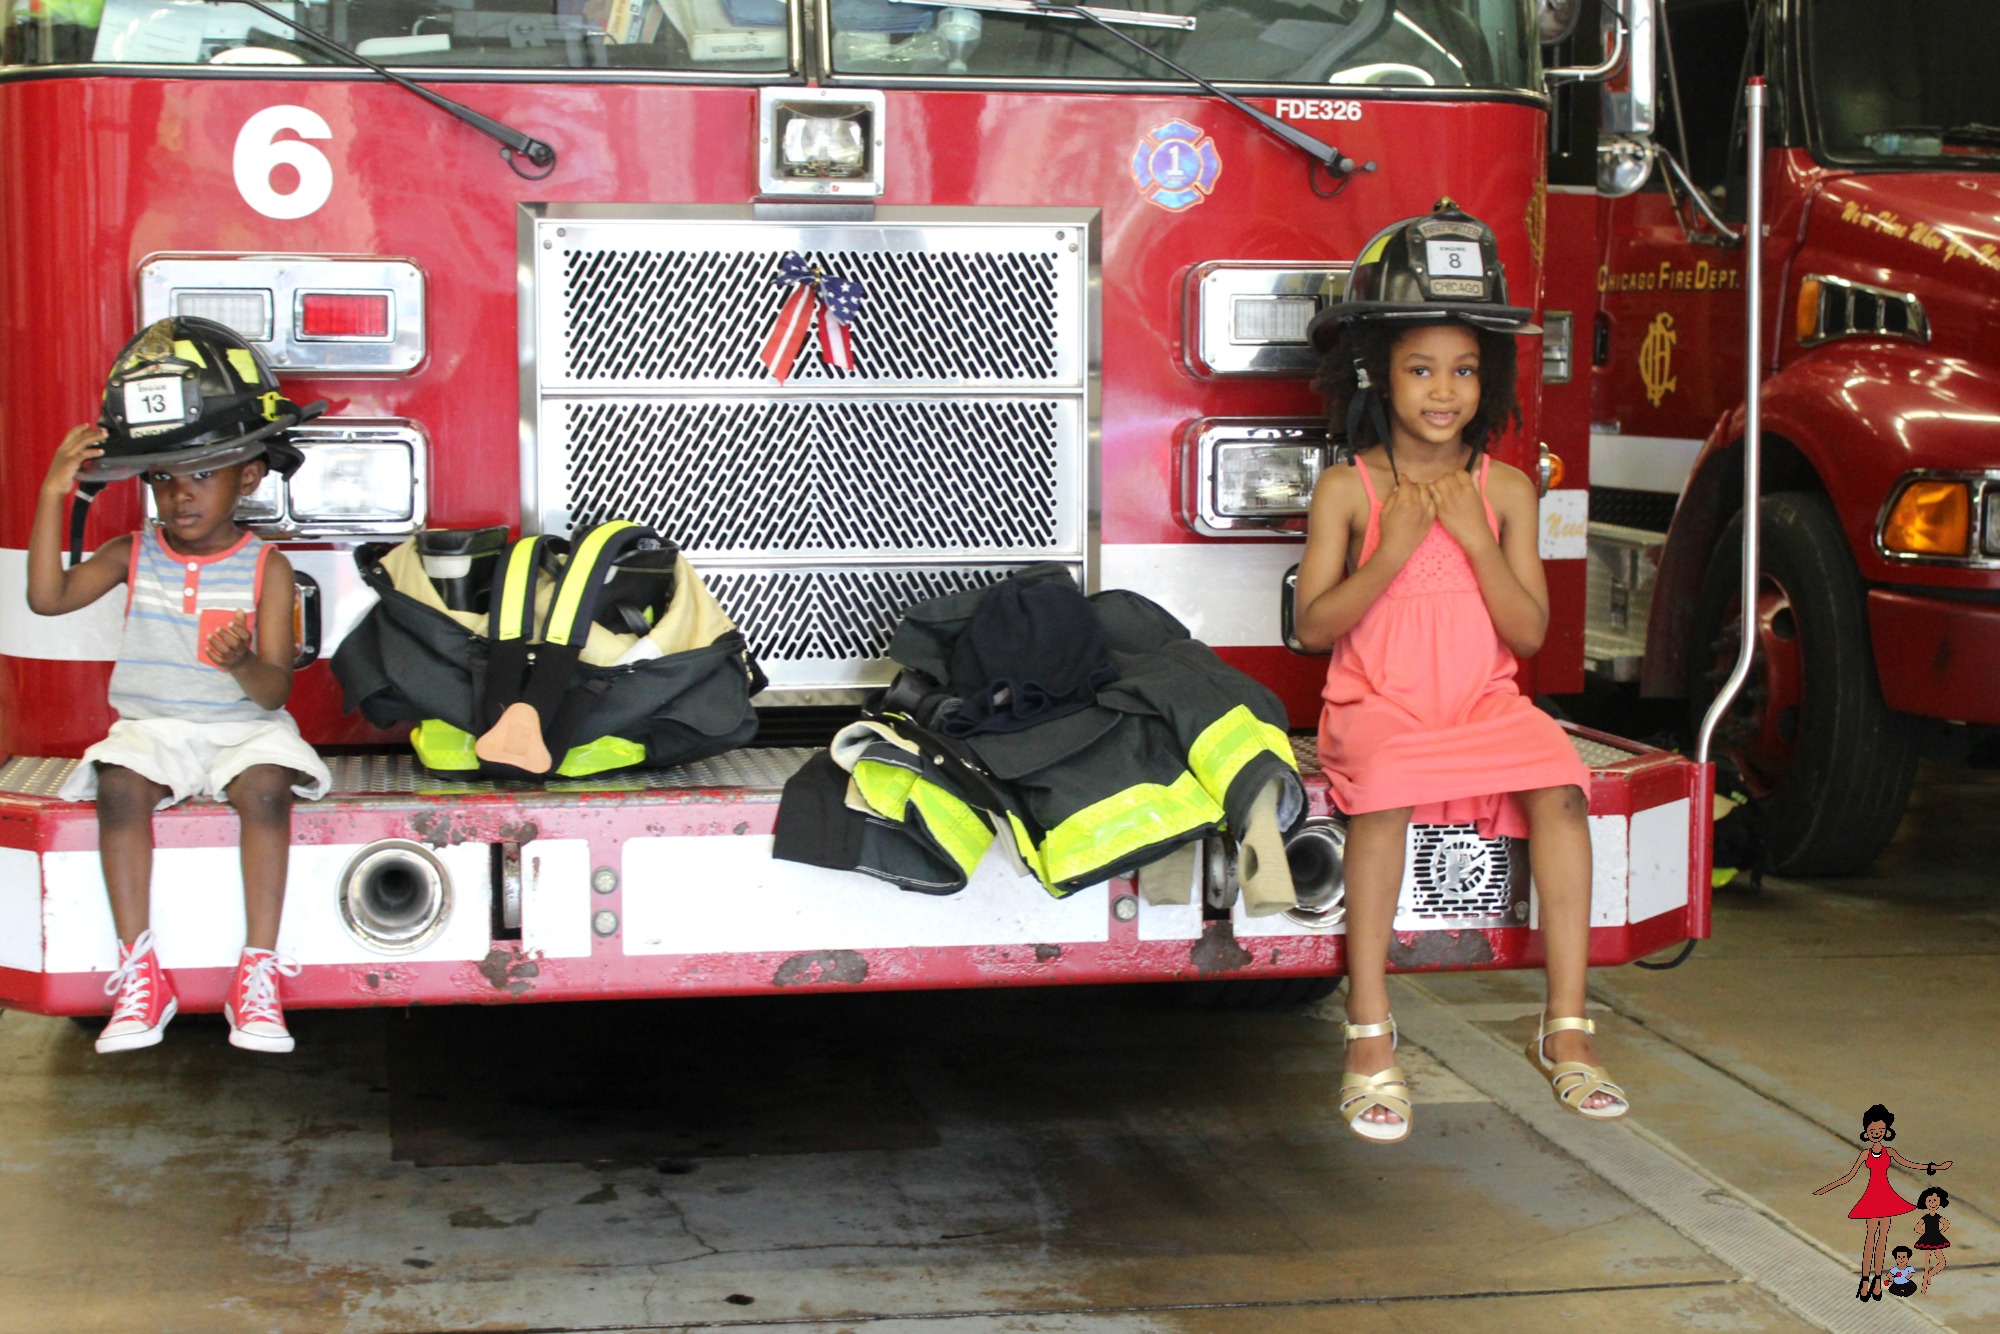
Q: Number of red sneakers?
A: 2